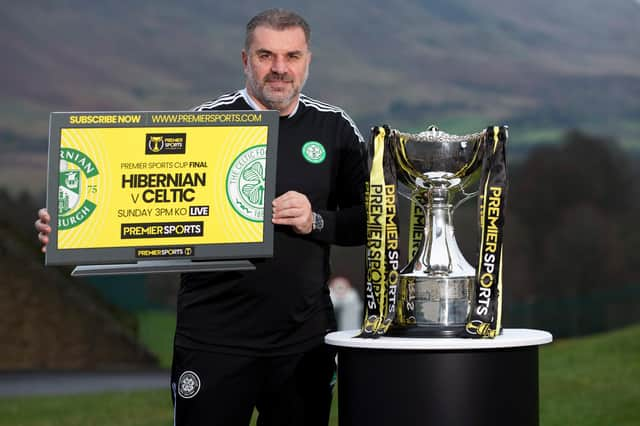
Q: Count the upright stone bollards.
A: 0